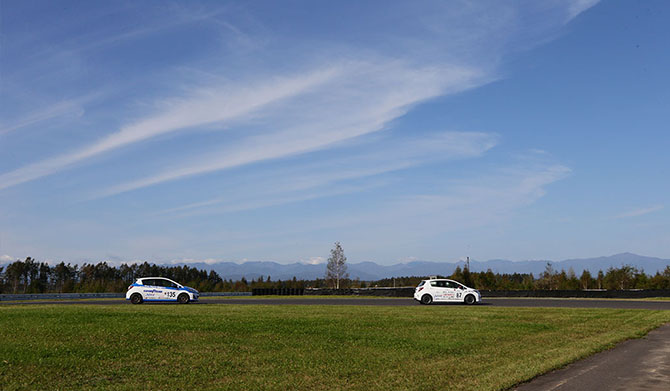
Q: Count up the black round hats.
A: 0